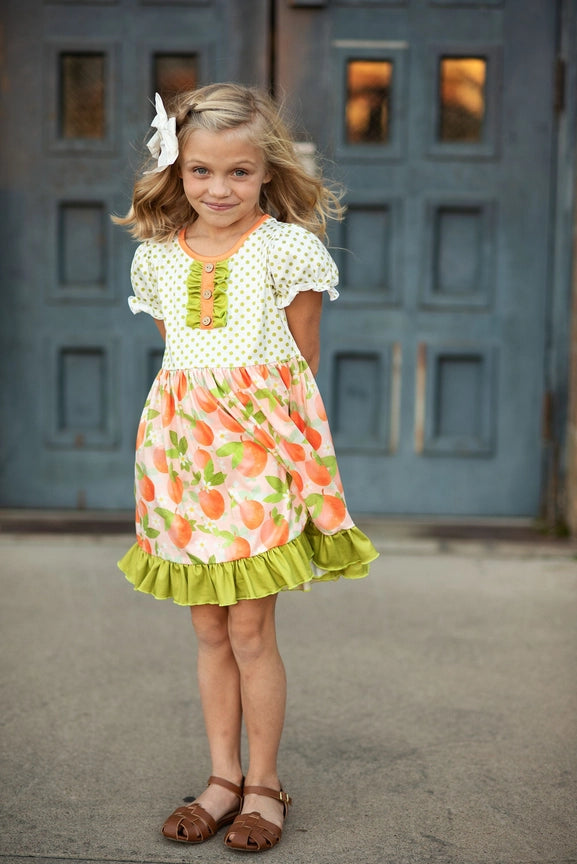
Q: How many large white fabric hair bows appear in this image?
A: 1